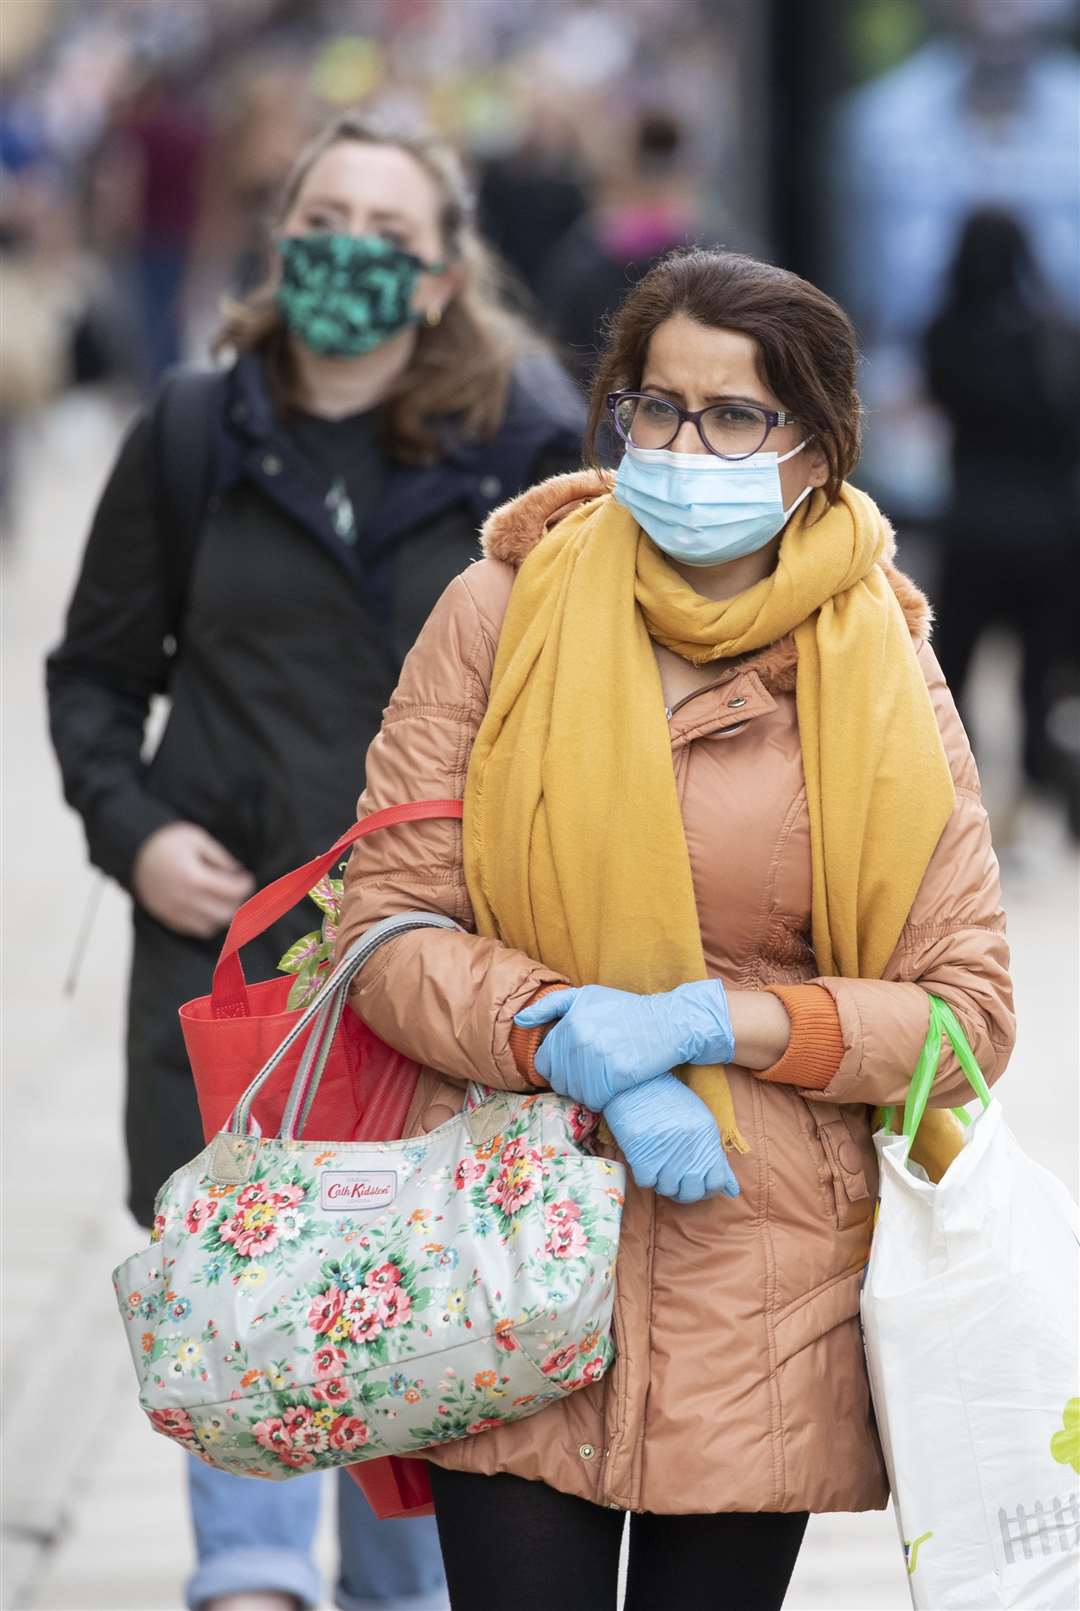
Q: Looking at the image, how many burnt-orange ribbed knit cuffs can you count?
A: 2